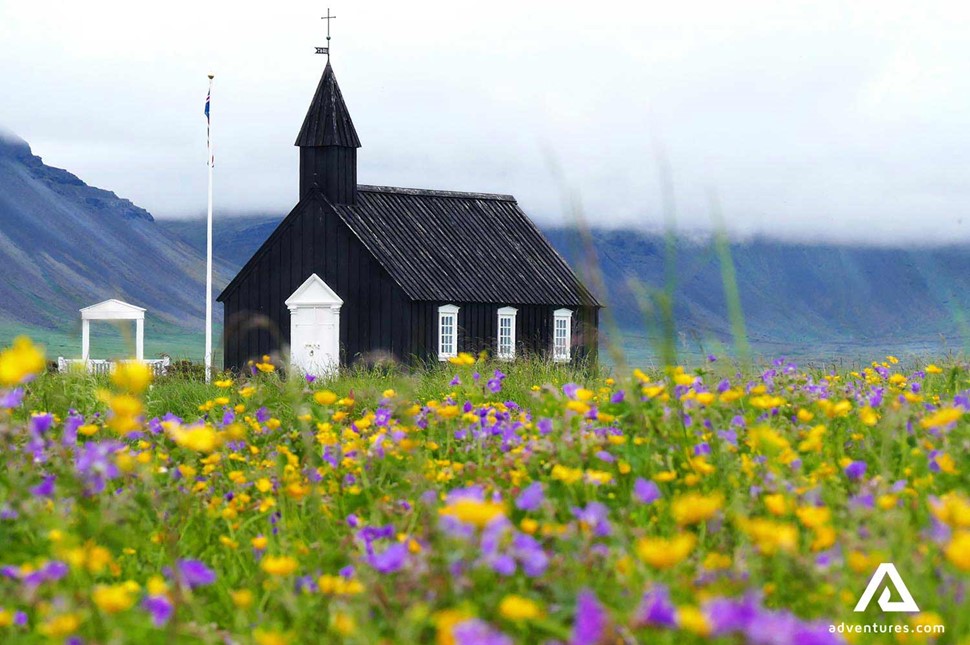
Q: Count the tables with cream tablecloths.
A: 0